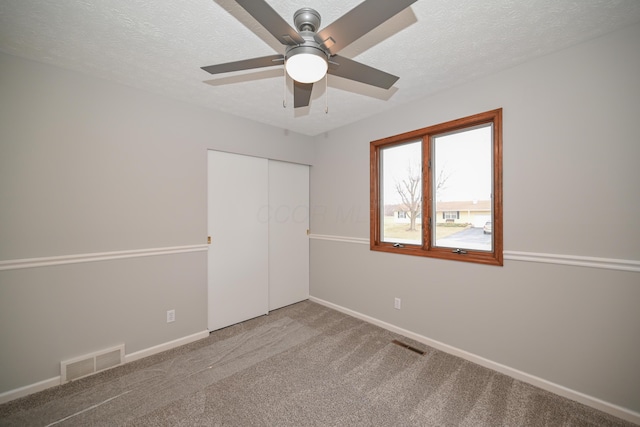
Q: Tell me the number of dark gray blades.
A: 5